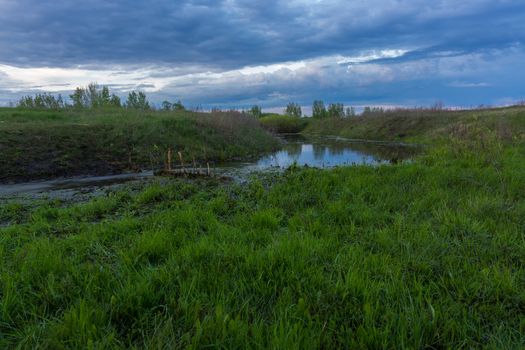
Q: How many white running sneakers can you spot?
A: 0